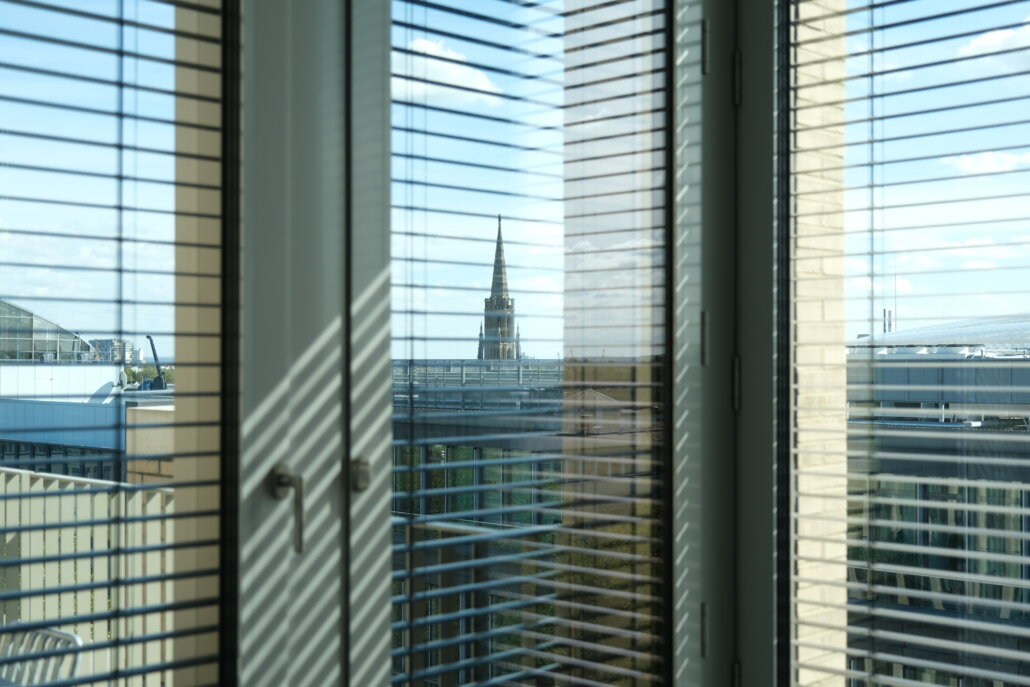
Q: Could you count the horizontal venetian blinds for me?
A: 3